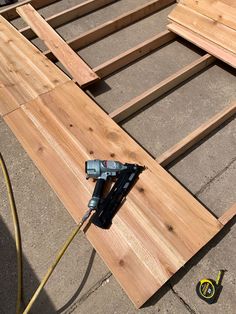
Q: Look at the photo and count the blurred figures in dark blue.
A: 0